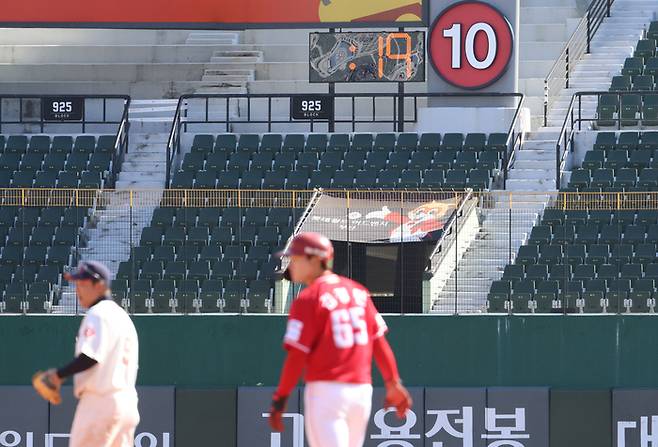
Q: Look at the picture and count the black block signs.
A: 2